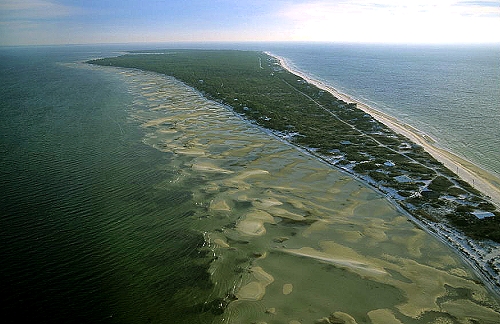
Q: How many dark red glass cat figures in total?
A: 0